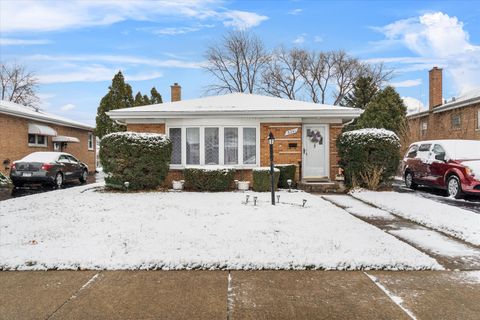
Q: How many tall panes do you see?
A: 5